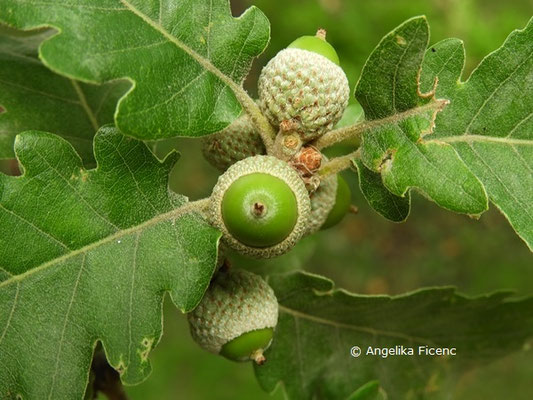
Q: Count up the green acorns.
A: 4